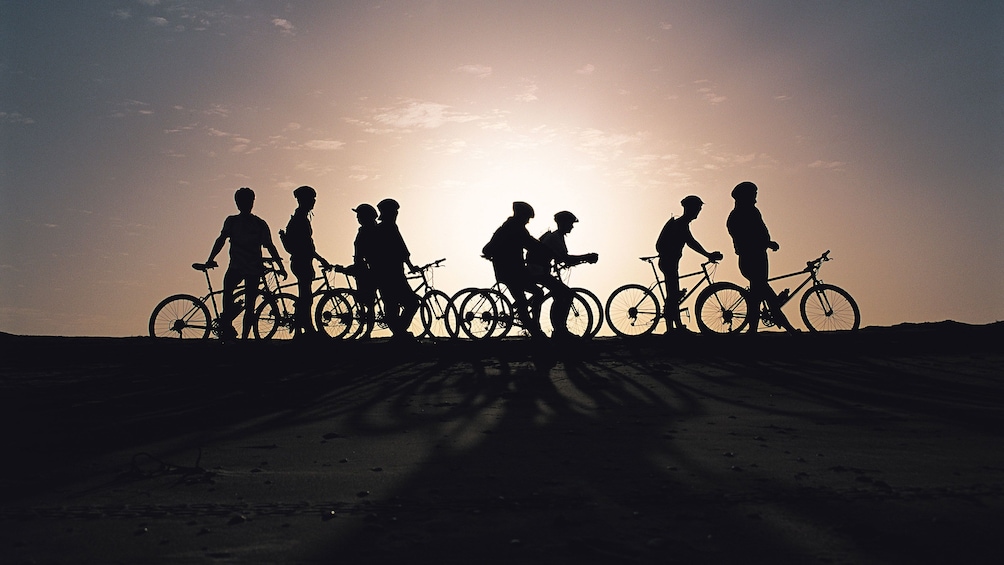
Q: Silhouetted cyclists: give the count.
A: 8